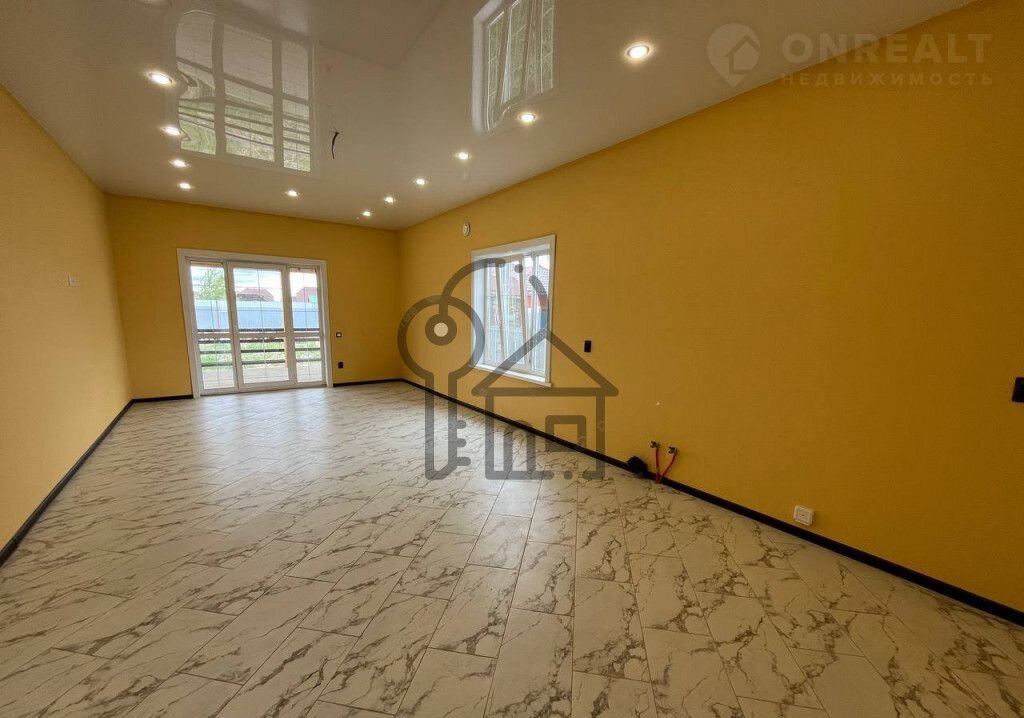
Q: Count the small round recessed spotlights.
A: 11